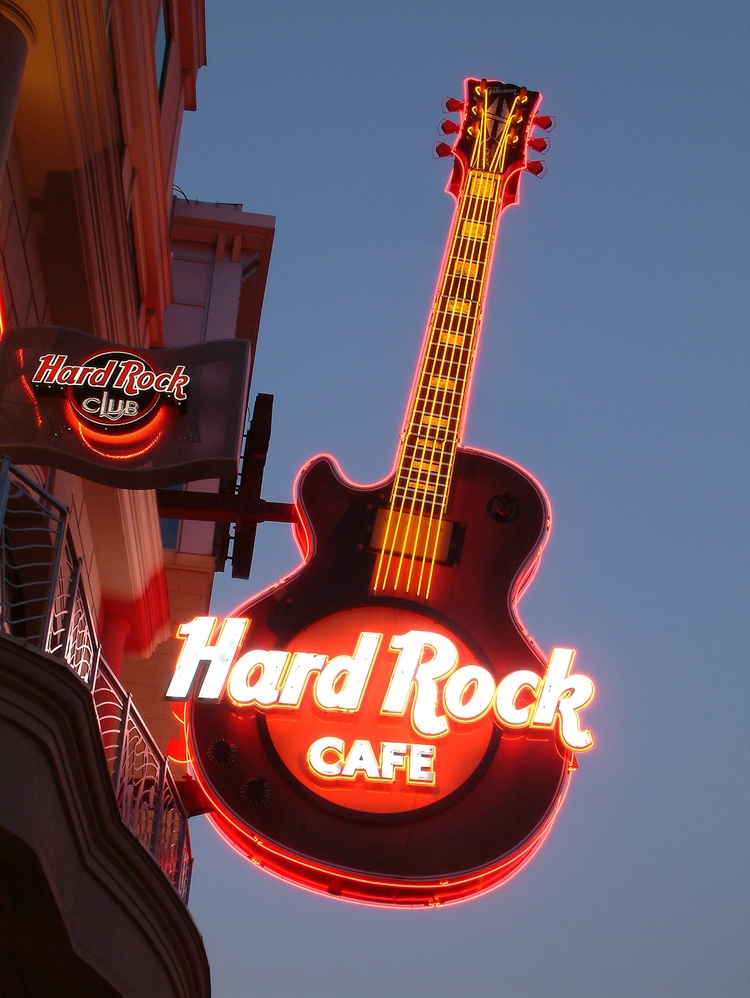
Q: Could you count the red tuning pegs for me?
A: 6